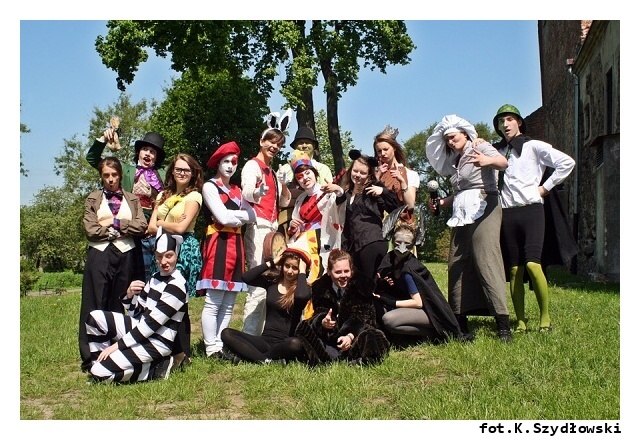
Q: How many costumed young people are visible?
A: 15